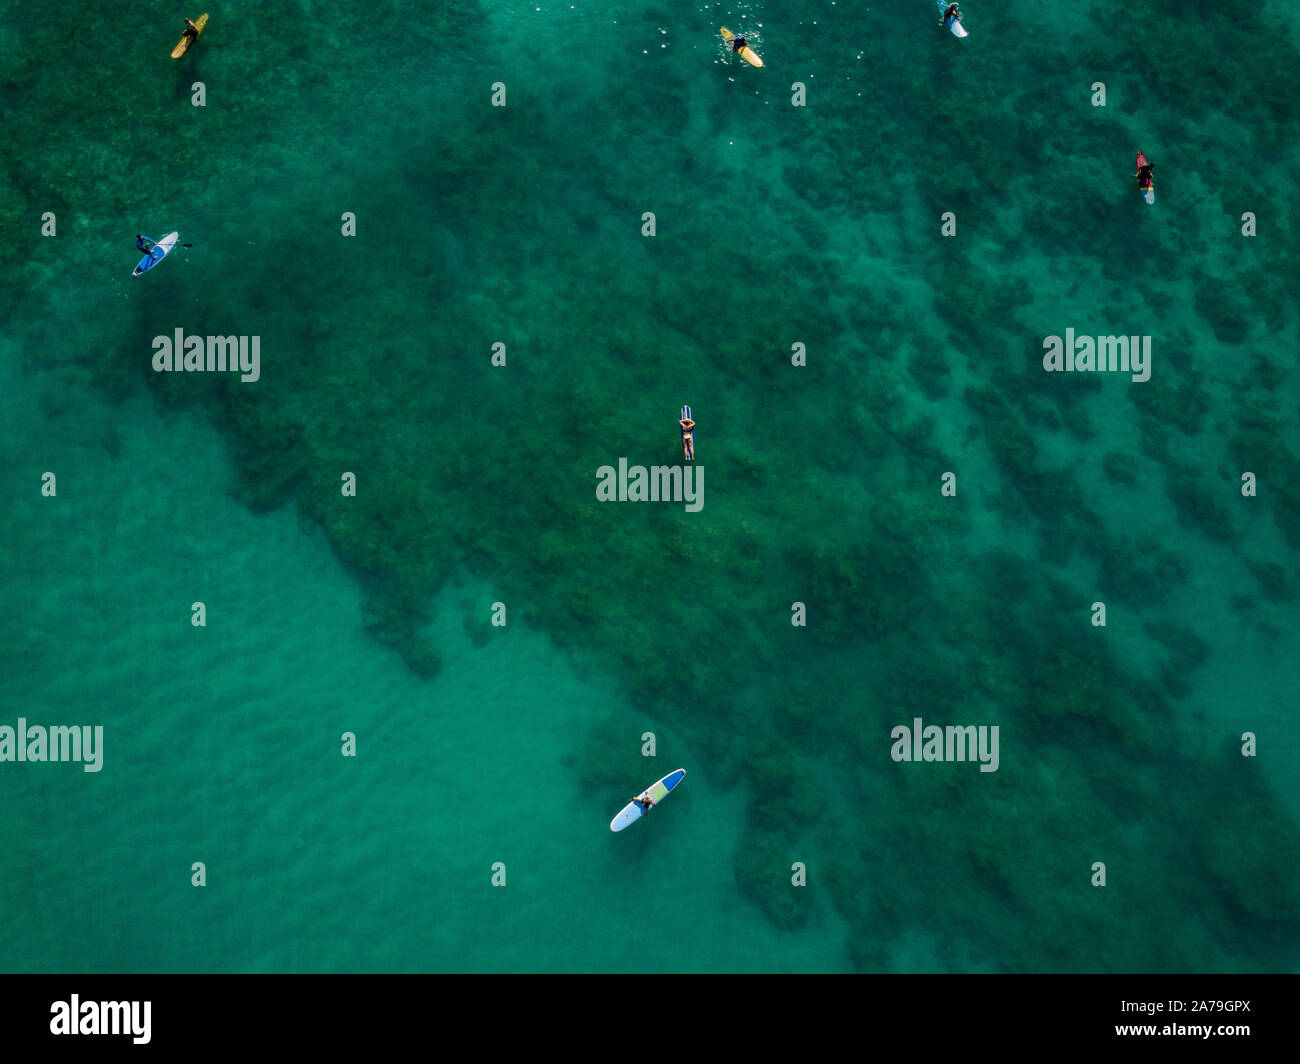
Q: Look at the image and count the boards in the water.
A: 7